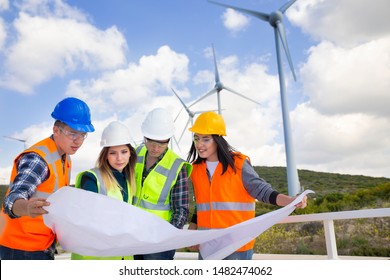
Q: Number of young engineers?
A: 4